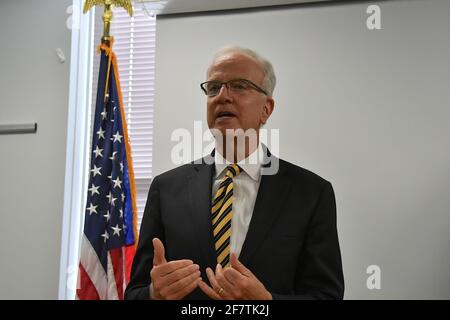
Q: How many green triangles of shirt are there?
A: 0